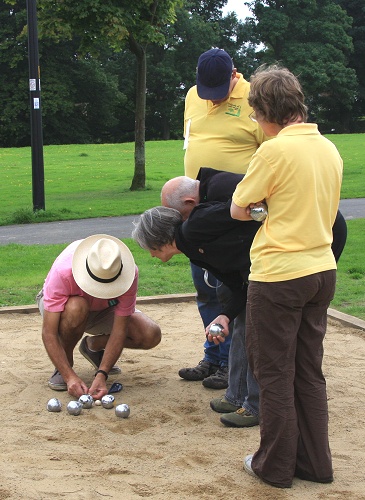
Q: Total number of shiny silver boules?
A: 7